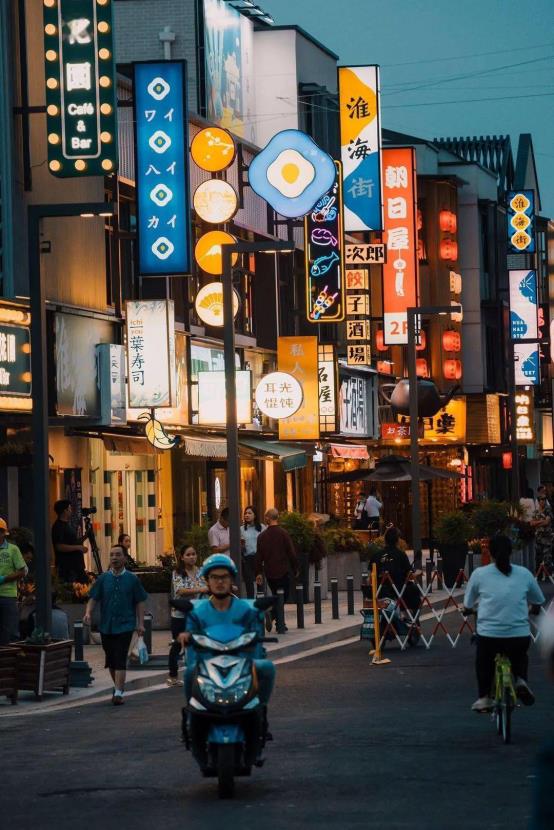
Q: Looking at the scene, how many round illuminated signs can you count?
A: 5